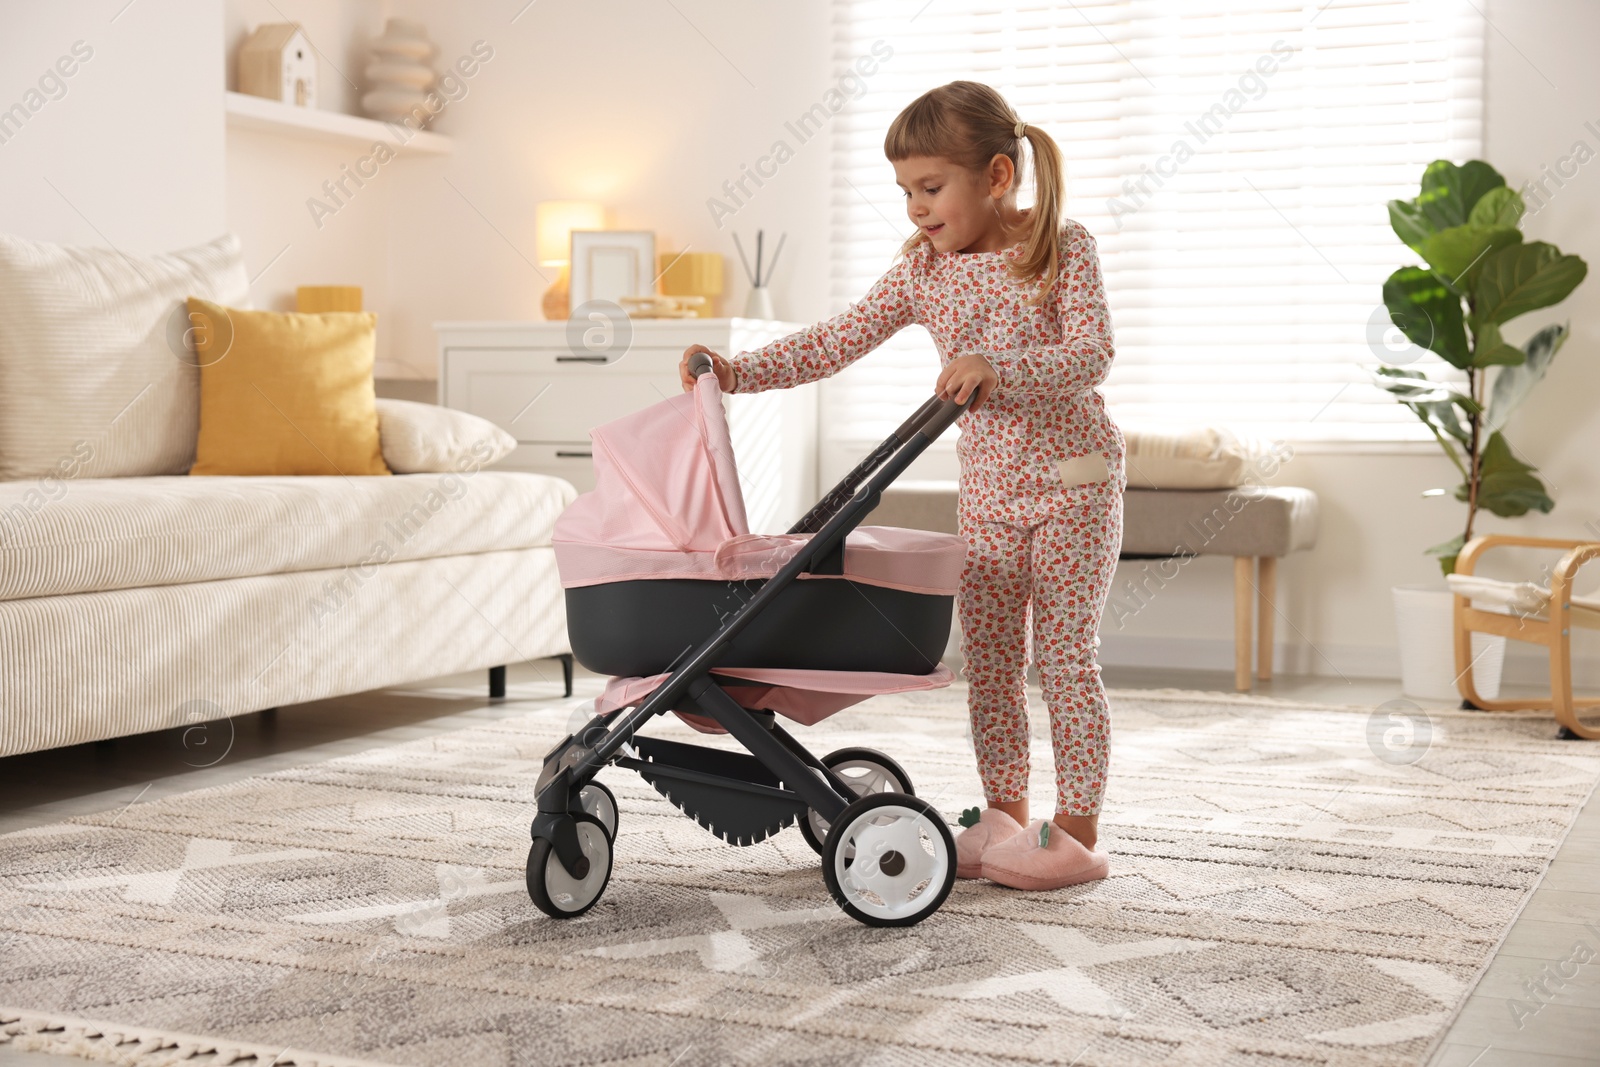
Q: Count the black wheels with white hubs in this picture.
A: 4